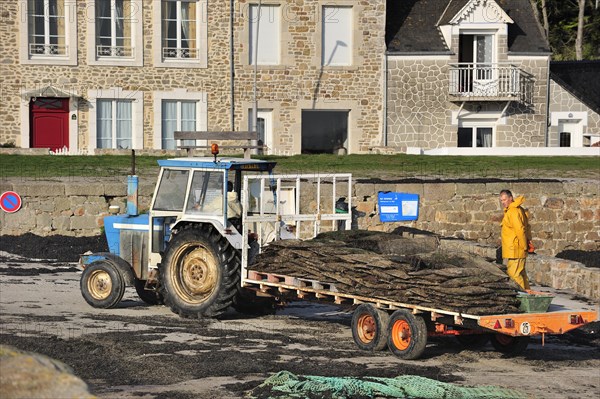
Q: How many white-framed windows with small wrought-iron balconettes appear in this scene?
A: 3